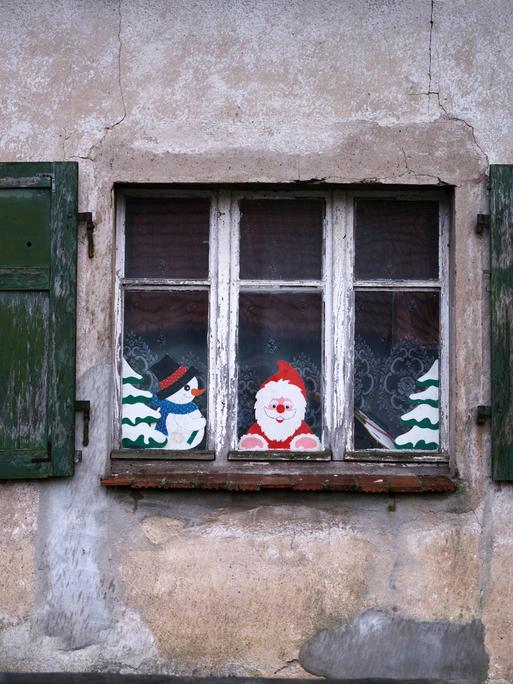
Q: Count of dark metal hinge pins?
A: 4